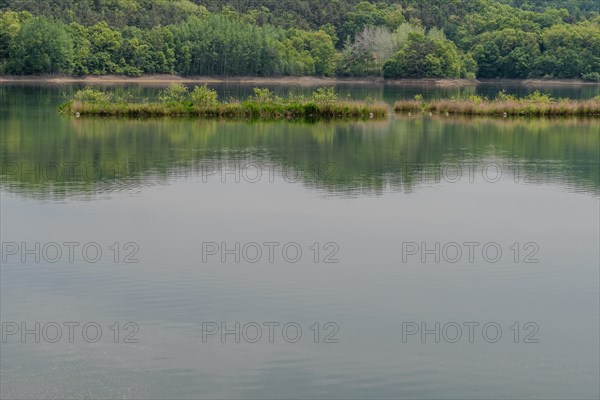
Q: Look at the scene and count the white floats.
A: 6